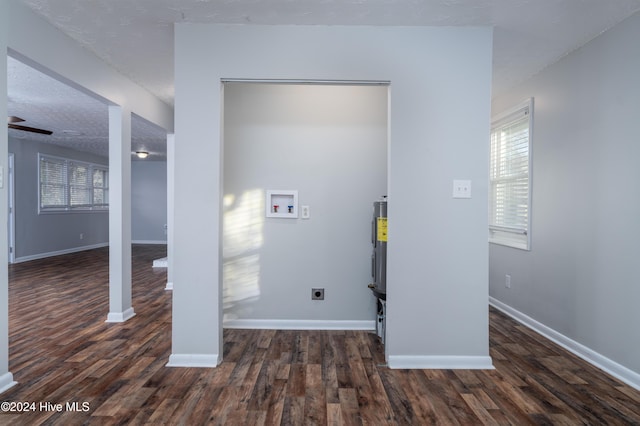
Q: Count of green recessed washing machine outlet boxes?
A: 0